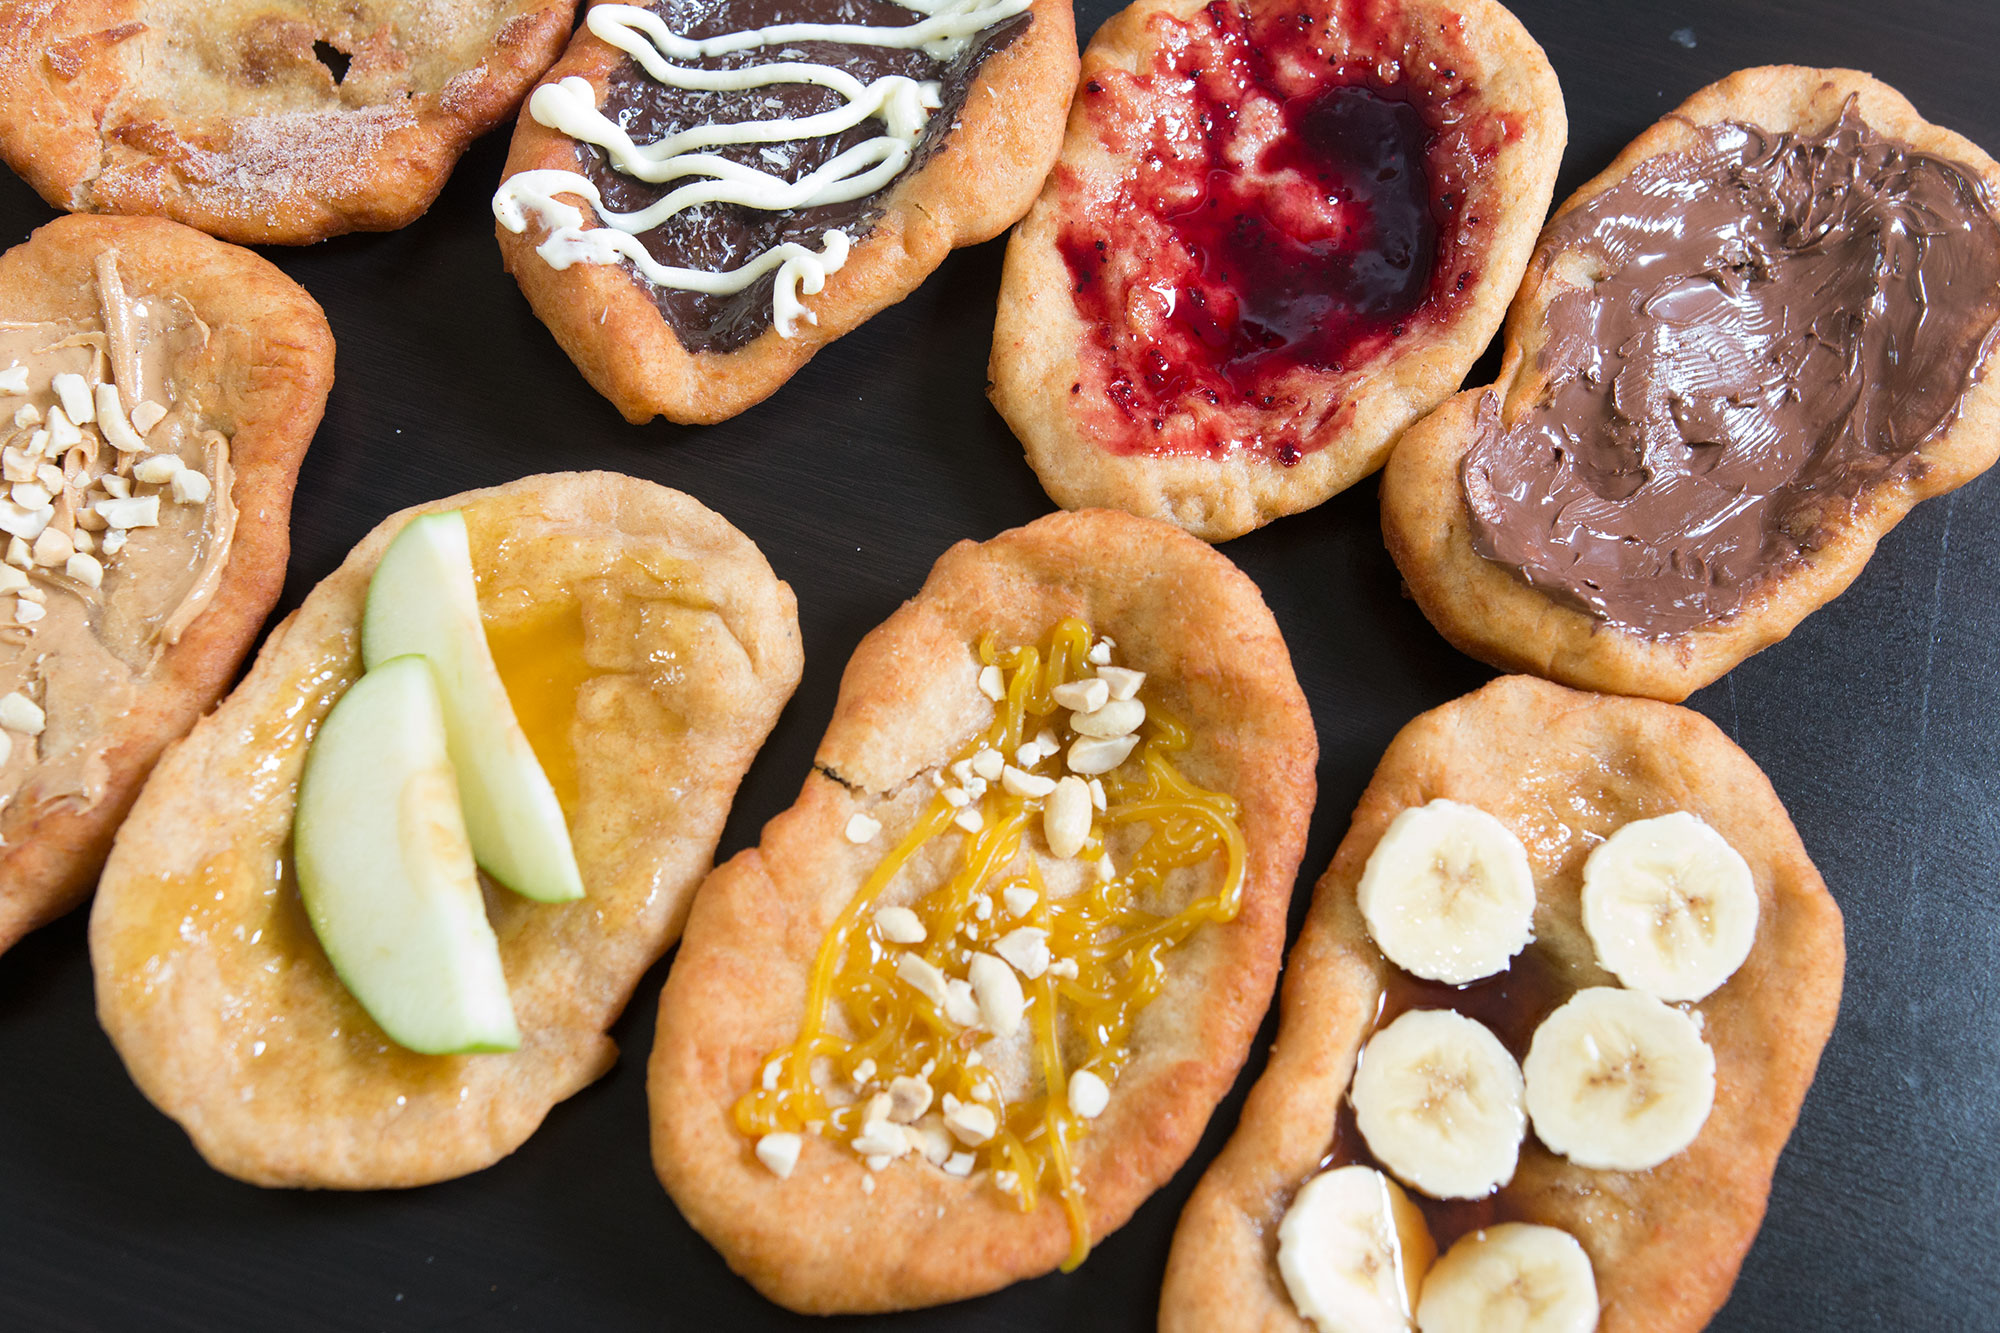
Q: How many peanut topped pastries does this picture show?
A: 2